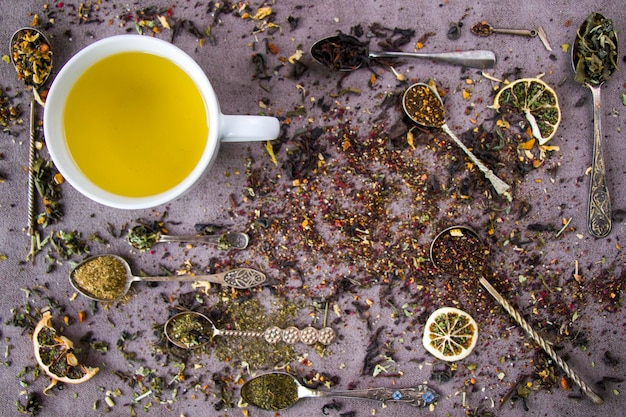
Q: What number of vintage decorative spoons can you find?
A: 10